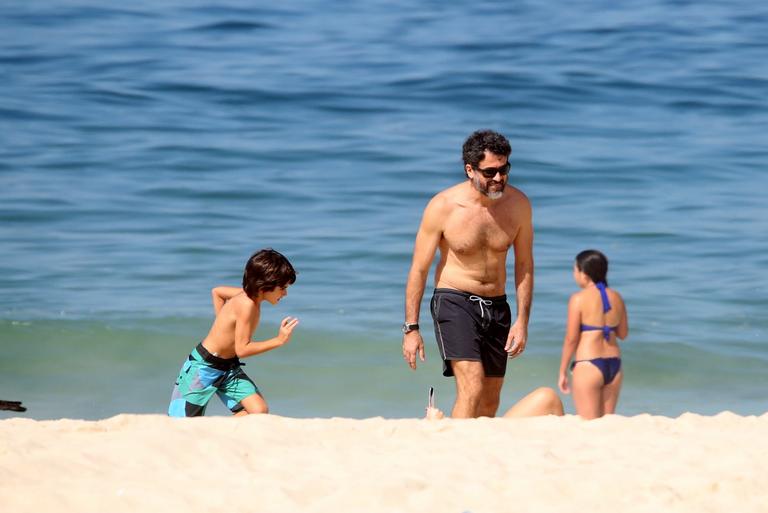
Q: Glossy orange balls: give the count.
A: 0